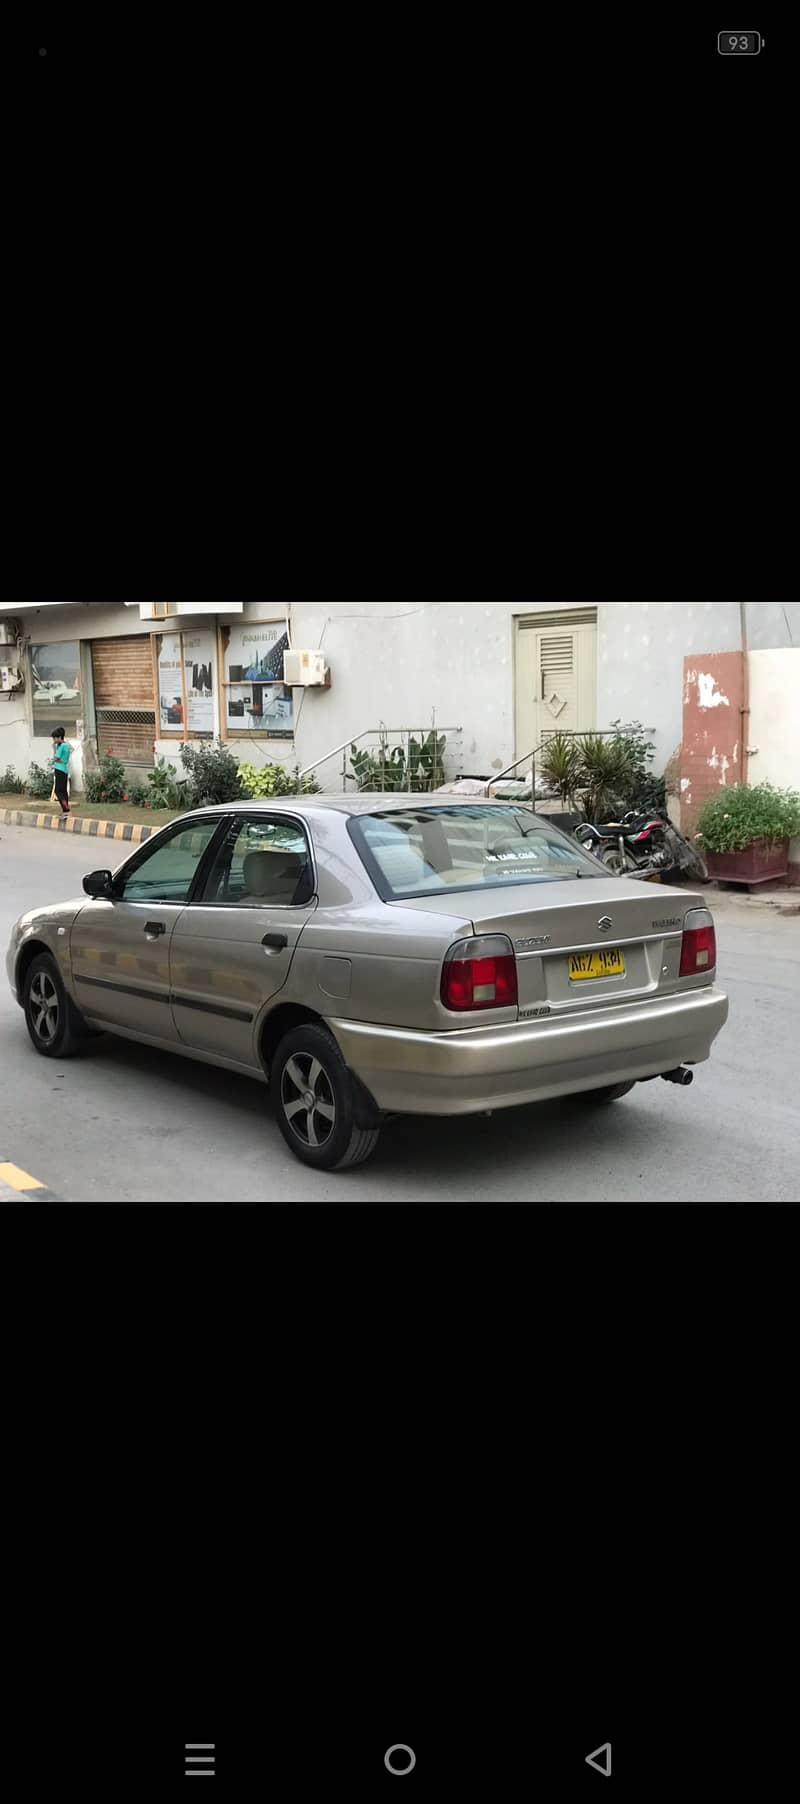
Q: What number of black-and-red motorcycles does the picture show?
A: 1